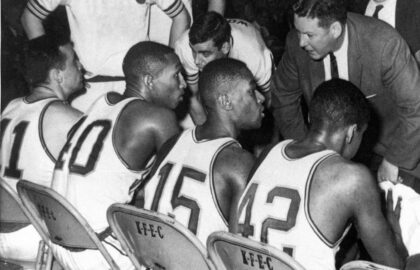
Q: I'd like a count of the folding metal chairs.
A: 5